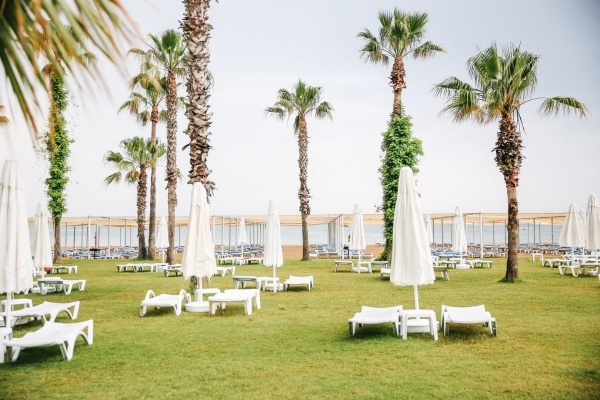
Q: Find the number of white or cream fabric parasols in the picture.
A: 13